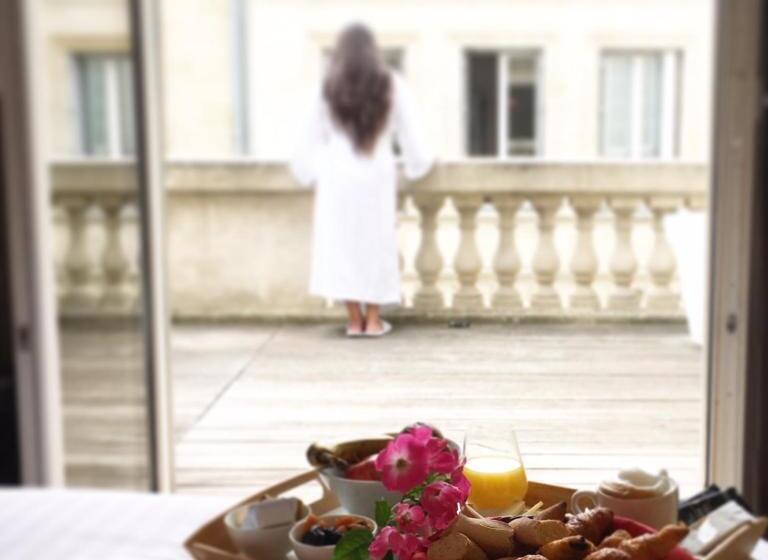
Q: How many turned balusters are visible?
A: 9